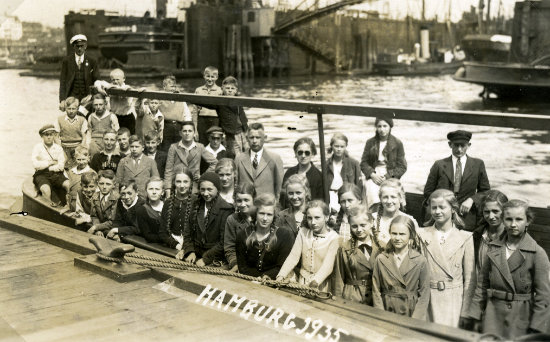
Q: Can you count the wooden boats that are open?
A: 1